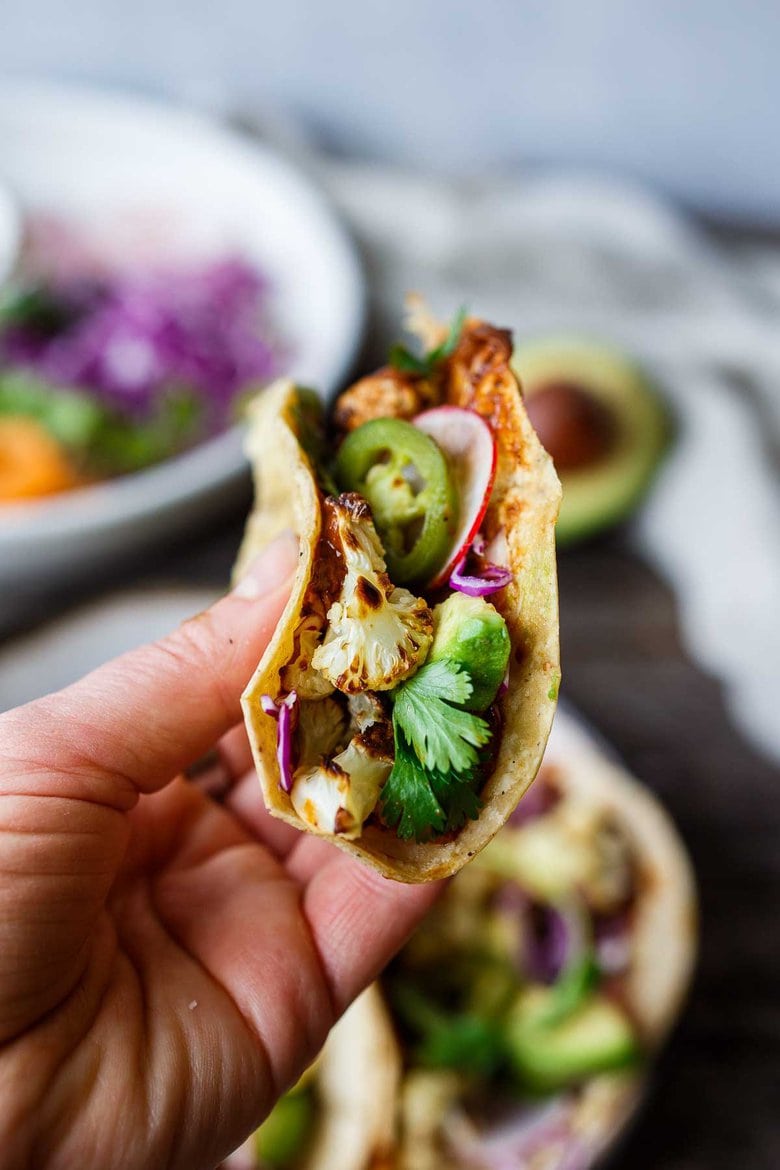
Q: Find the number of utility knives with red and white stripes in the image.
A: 0